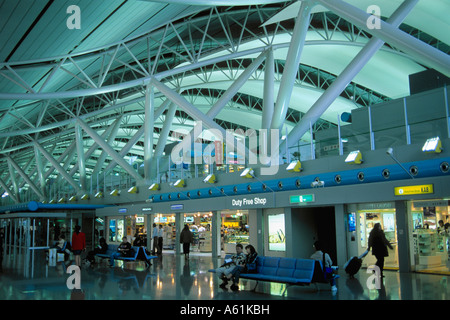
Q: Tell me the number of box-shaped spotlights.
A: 15